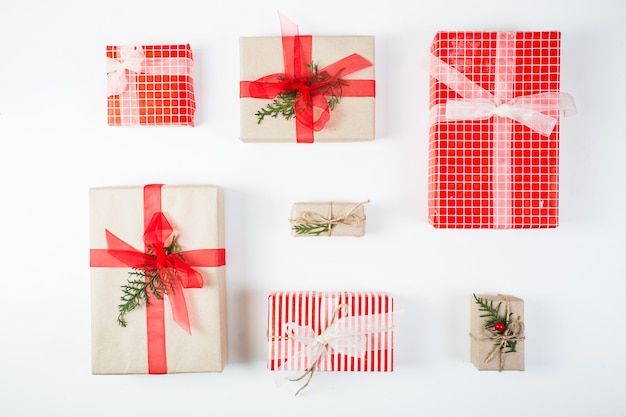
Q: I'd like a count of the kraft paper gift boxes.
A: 4